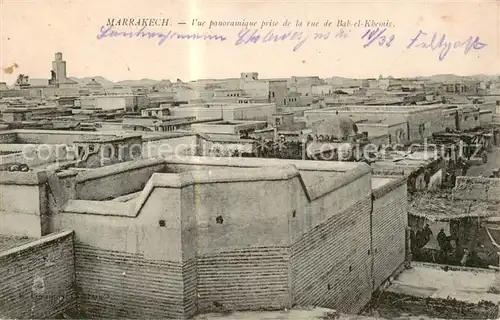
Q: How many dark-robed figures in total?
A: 2